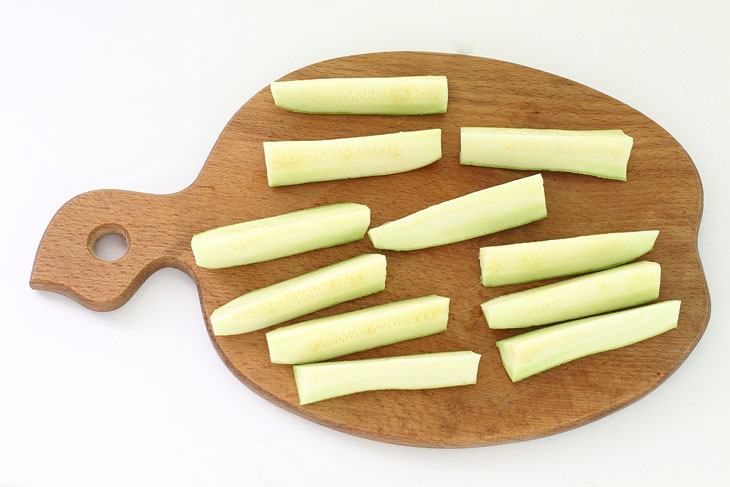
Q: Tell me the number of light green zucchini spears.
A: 11